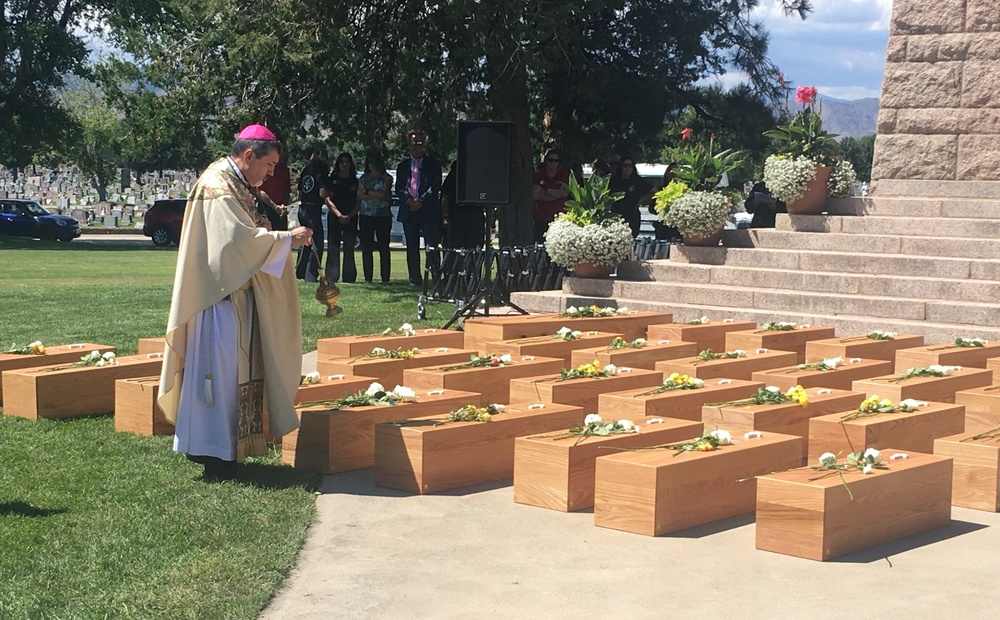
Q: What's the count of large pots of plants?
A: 3